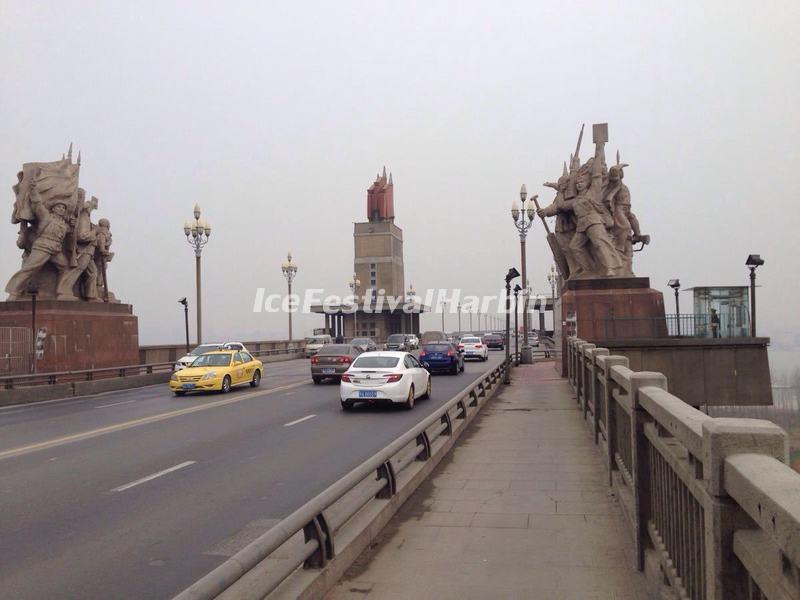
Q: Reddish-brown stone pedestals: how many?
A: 2